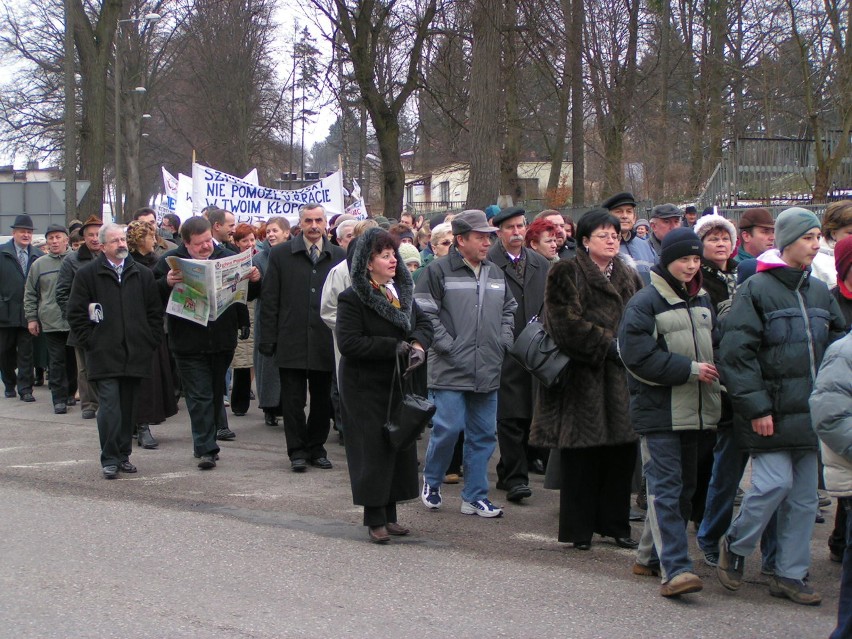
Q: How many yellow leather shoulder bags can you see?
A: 0